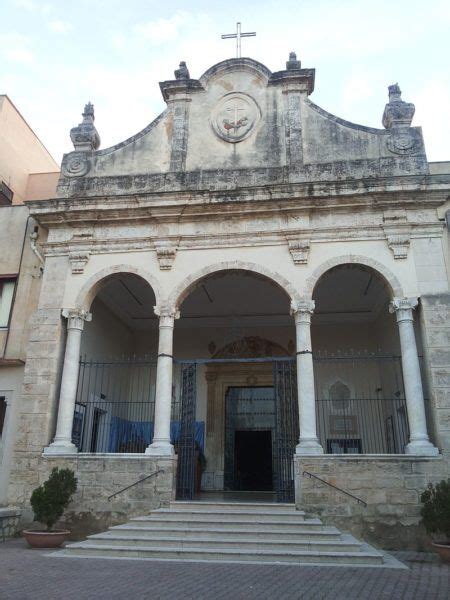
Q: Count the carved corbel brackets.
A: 4